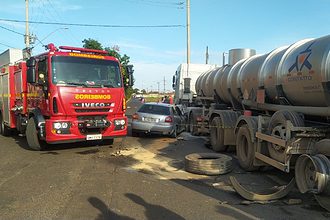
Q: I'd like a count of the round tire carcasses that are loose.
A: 1